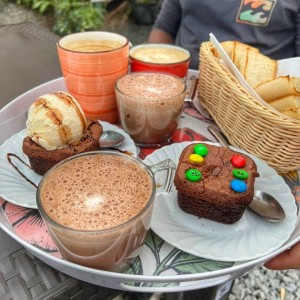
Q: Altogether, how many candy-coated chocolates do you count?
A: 6